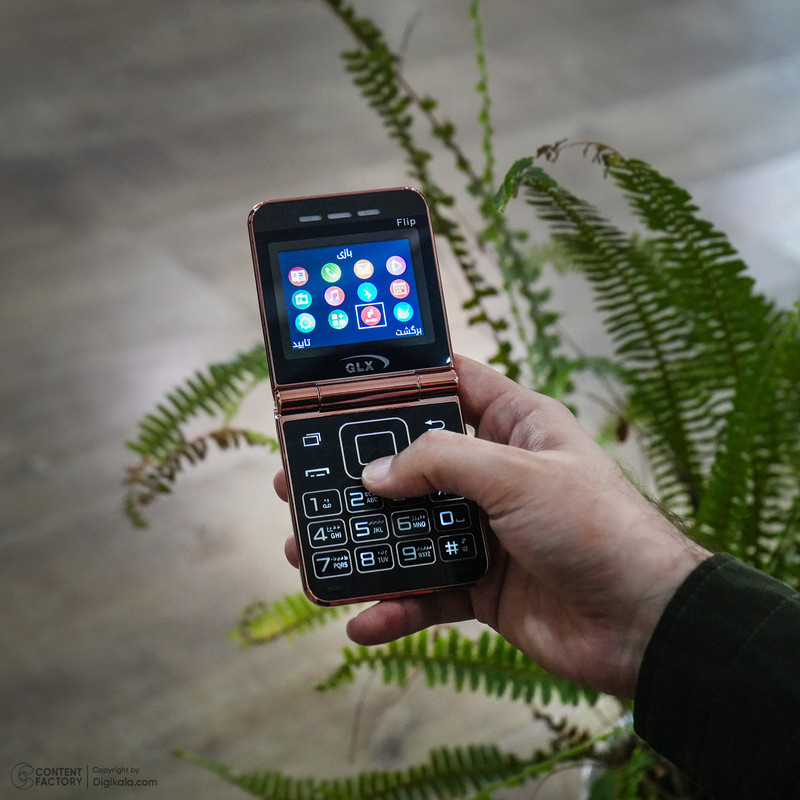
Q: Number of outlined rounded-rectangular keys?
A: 12